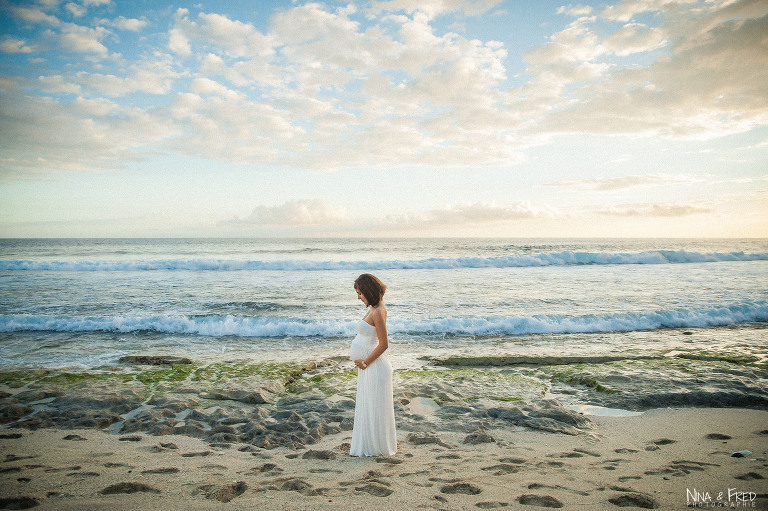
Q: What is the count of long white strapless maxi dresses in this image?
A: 1